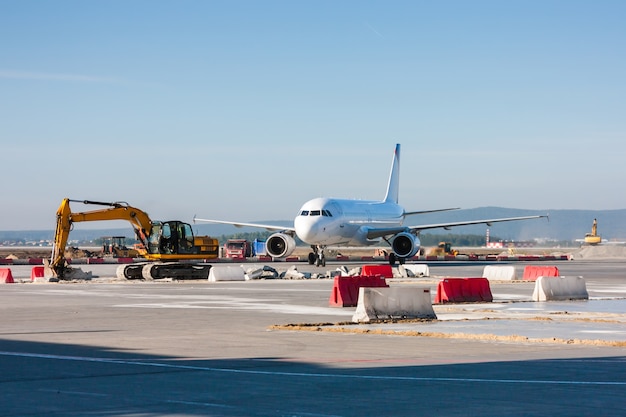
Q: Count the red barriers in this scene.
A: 6